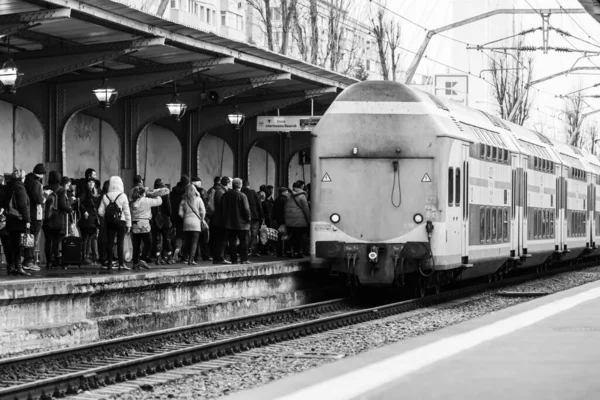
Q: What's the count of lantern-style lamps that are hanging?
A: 4